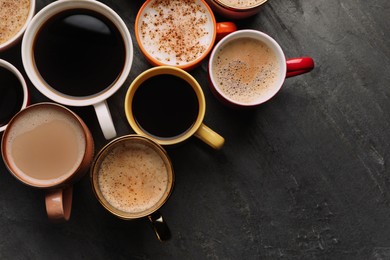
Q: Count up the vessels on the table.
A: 9